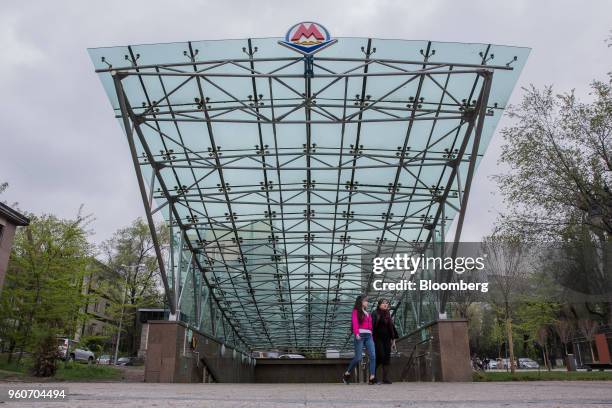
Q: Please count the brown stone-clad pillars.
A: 2